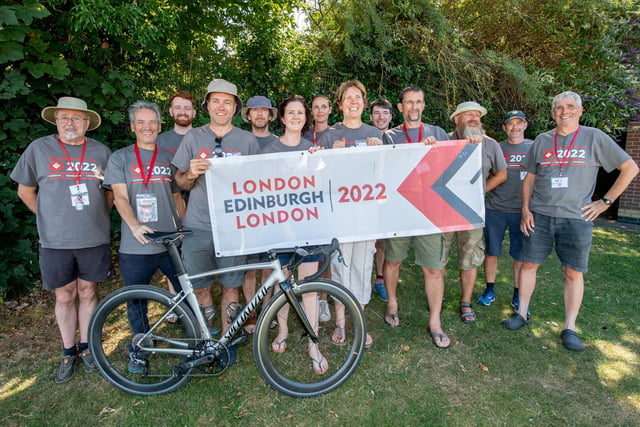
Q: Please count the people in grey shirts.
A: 13